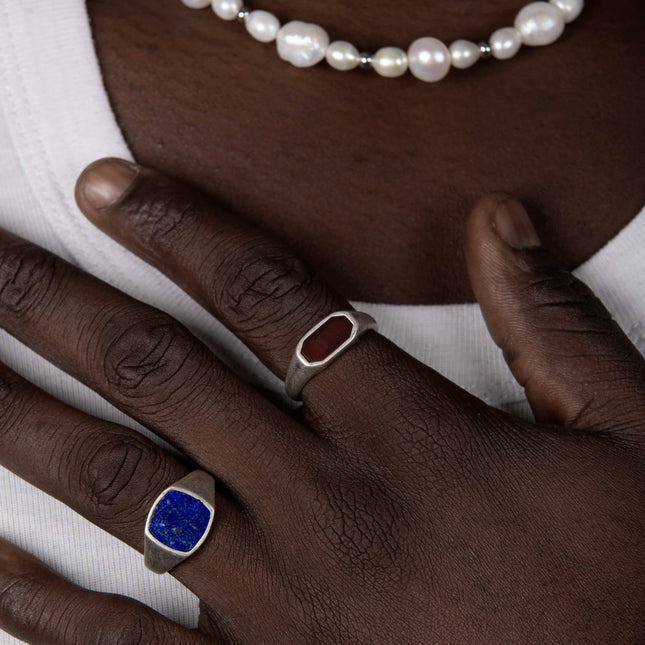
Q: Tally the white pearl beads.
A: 11